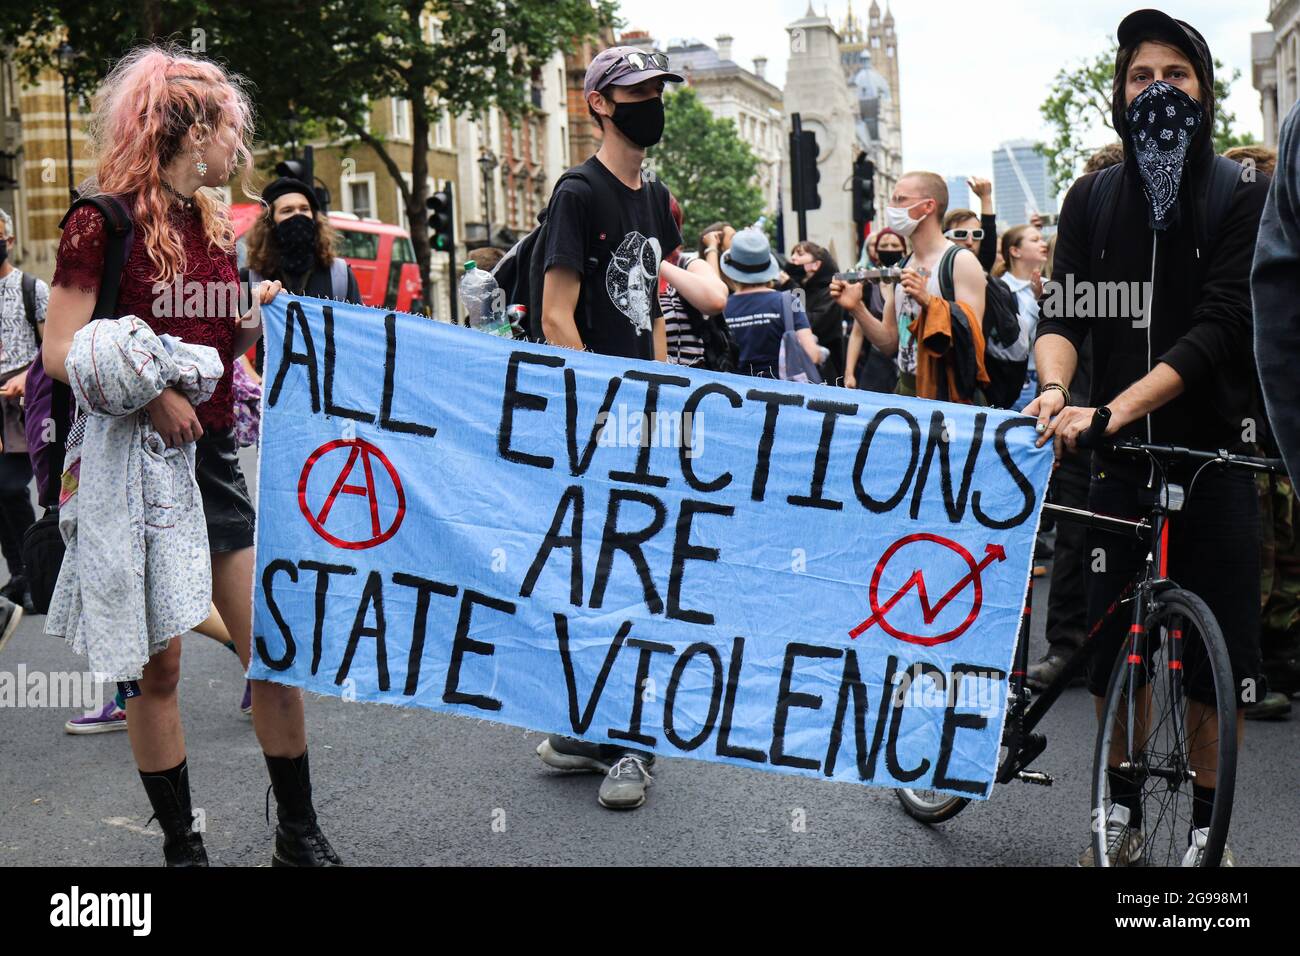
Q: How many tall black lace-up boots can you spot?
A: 2